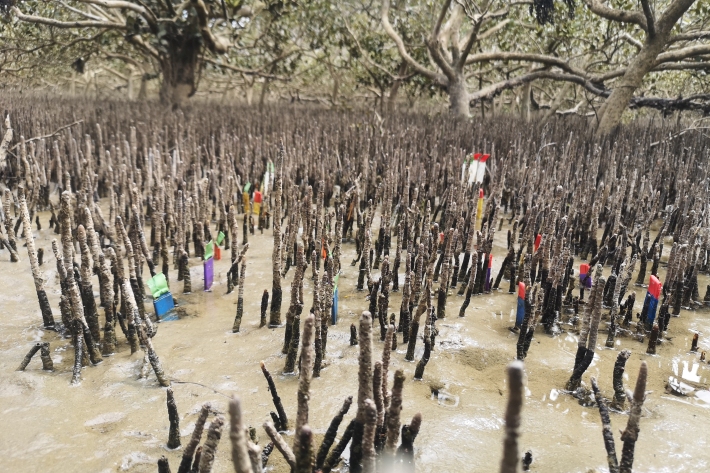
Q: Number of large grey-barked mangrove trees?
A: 3